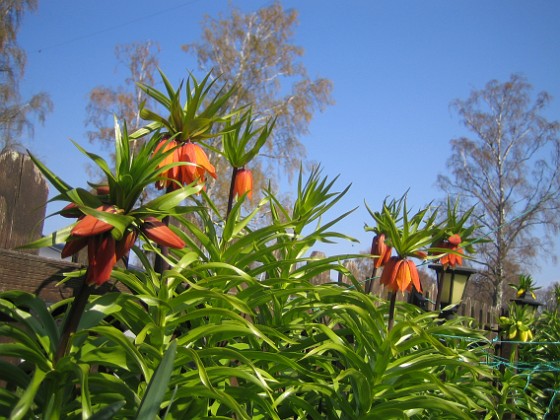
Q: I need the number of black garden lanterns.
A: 2